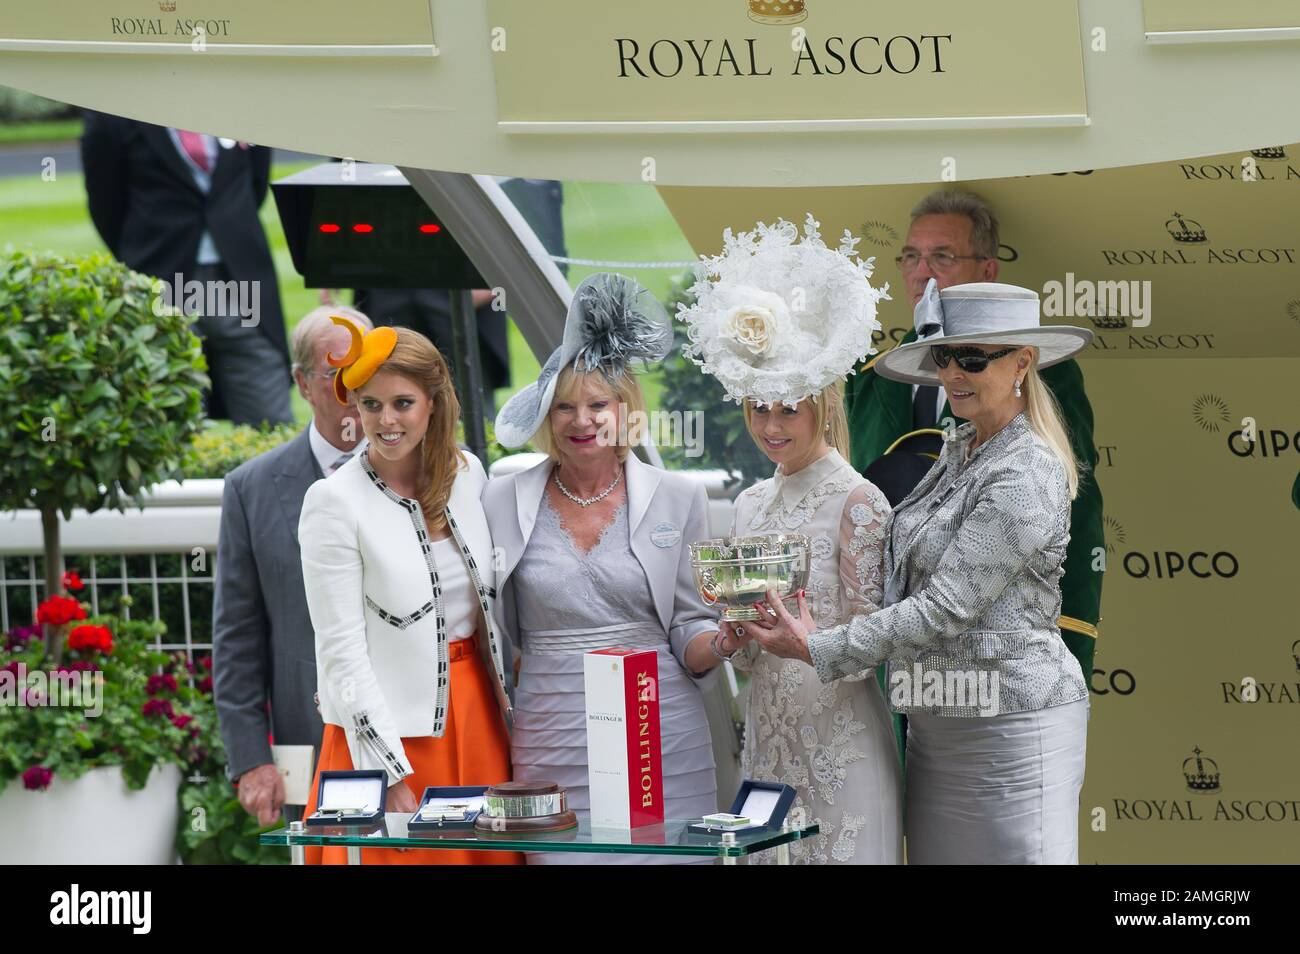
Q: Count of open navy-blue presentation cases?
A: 3